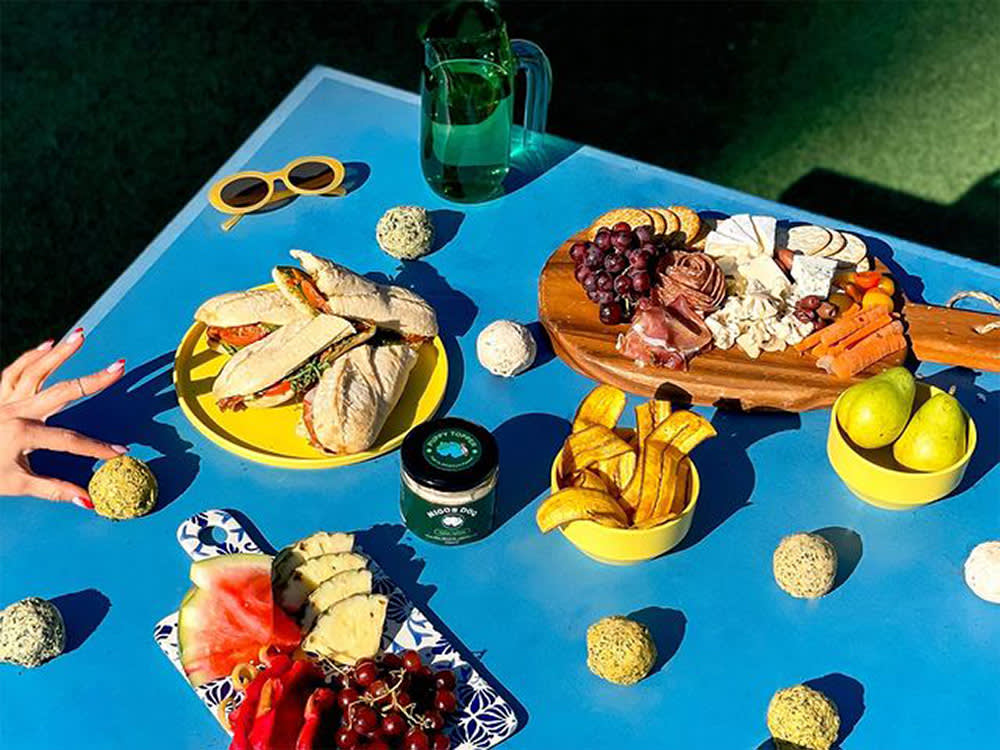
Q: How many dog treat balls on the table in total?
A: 8